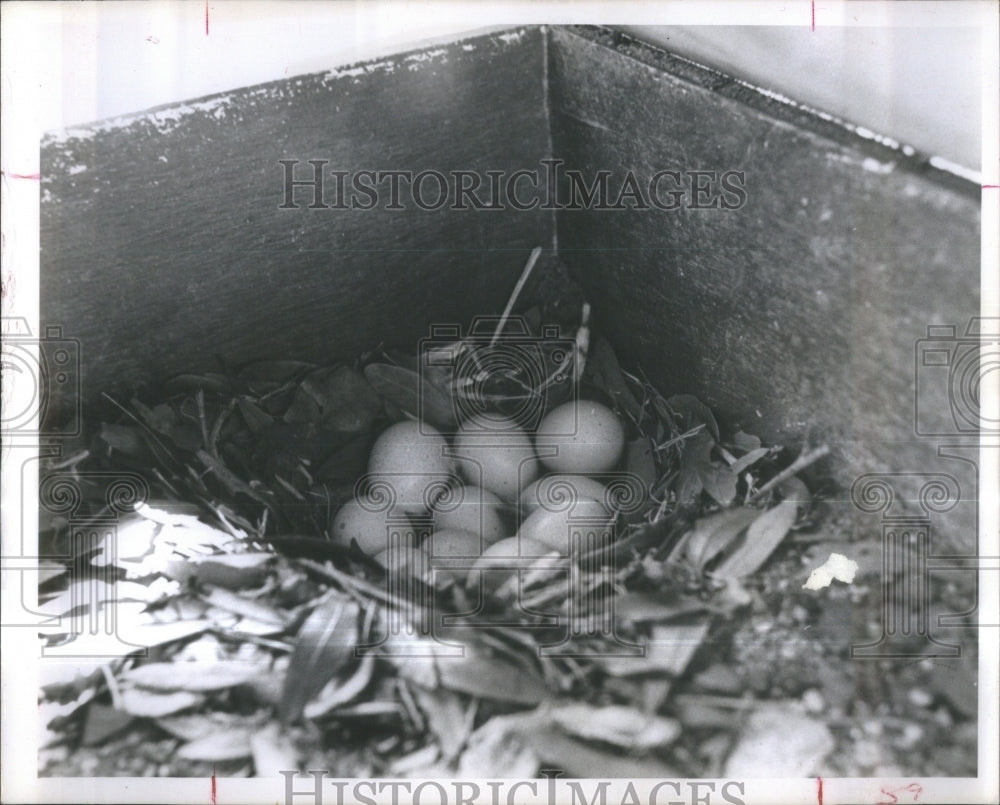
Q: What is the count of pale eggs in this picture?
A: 10